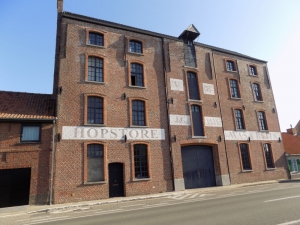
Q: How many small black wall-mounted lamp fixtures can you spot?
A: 12